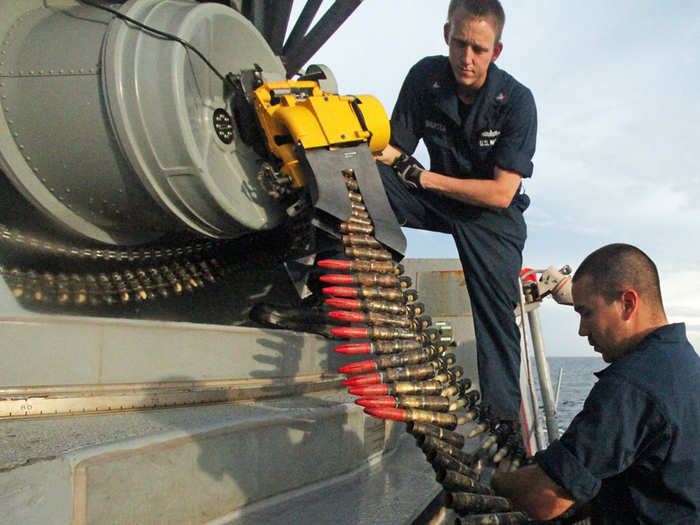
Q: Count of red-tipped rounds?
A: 12